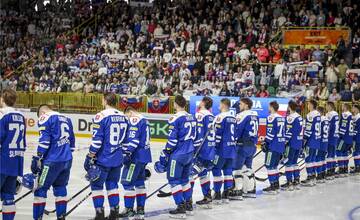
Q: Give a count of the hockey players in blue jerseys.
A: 15